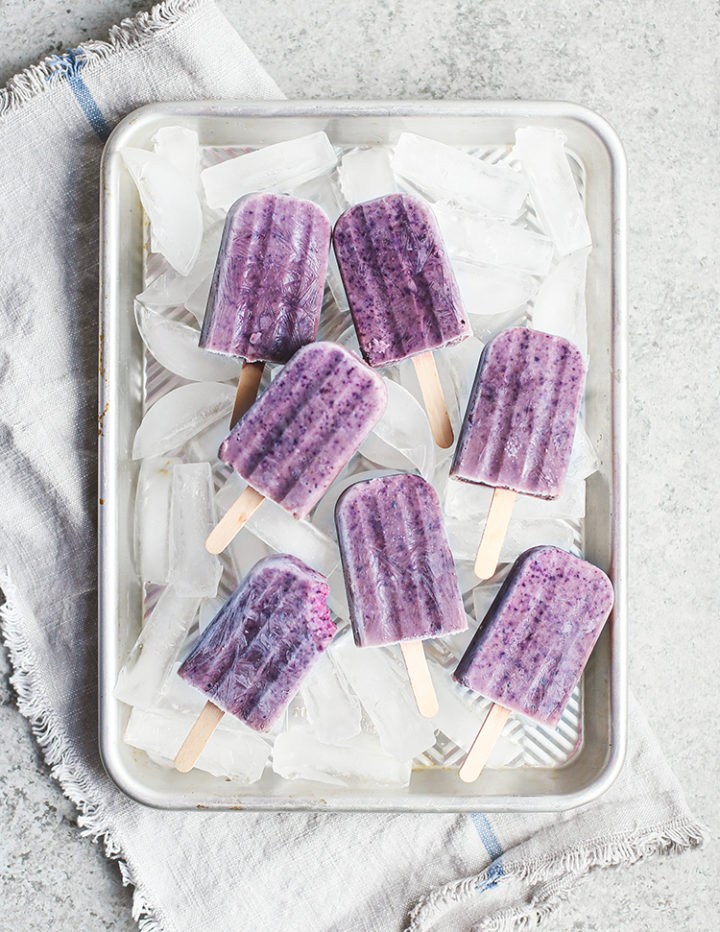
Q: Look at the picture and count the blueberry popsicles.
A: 7